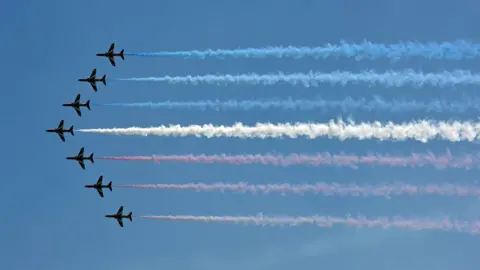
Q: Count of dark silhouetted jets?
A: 7